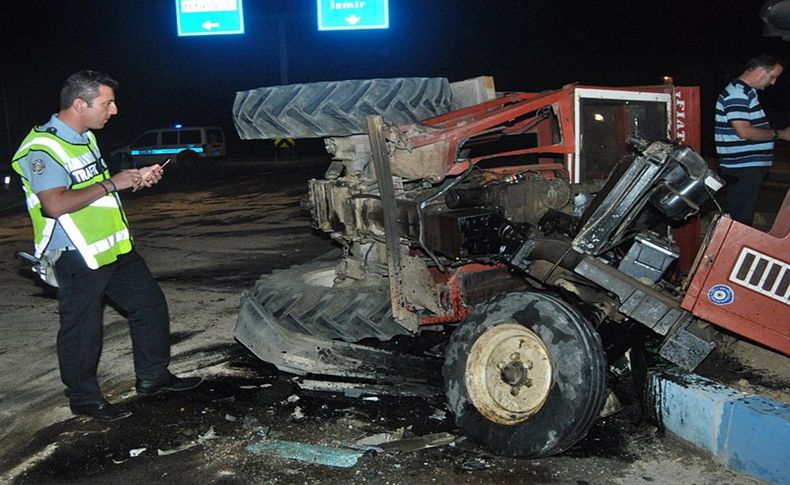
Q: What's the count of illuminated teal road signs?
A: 2